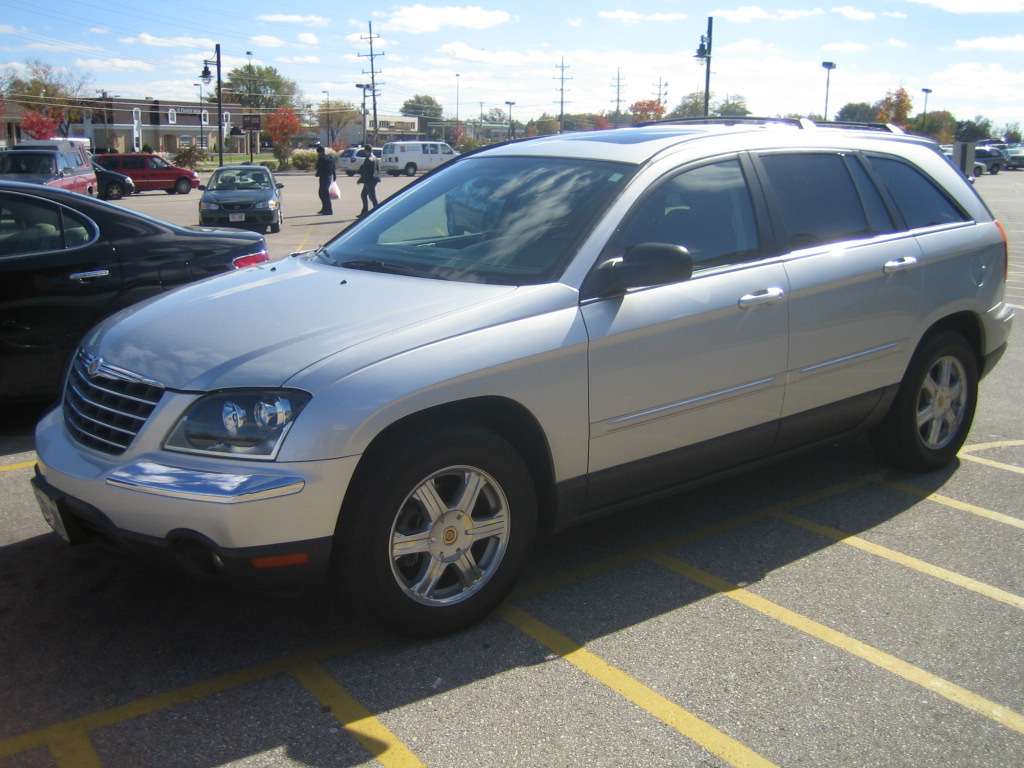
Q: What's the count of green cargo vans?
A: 0